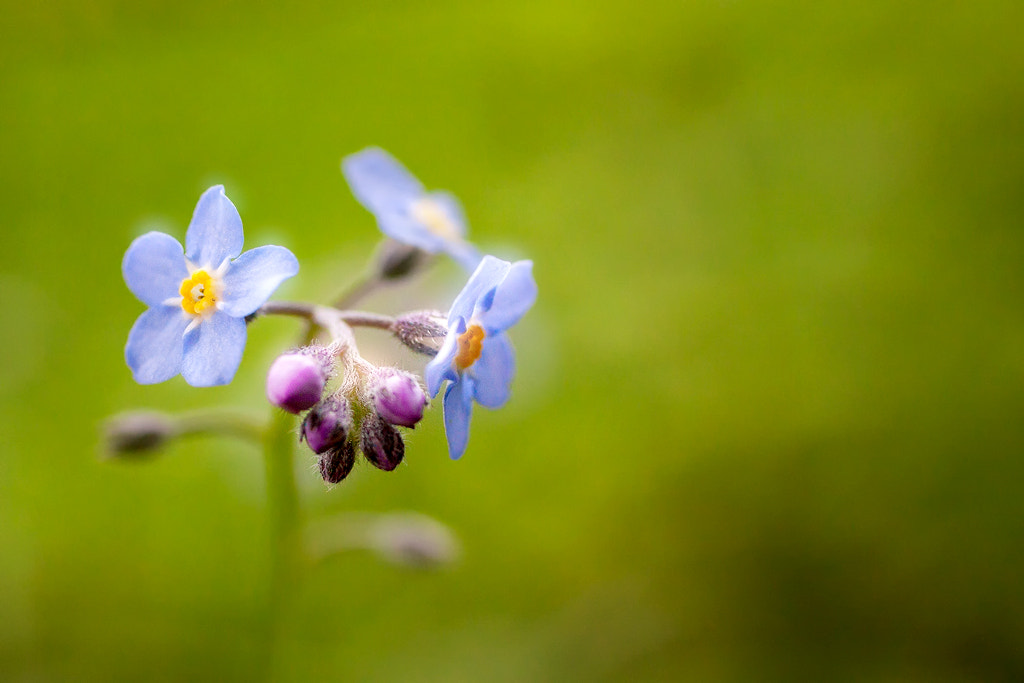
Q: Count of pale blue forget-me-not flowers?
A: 3